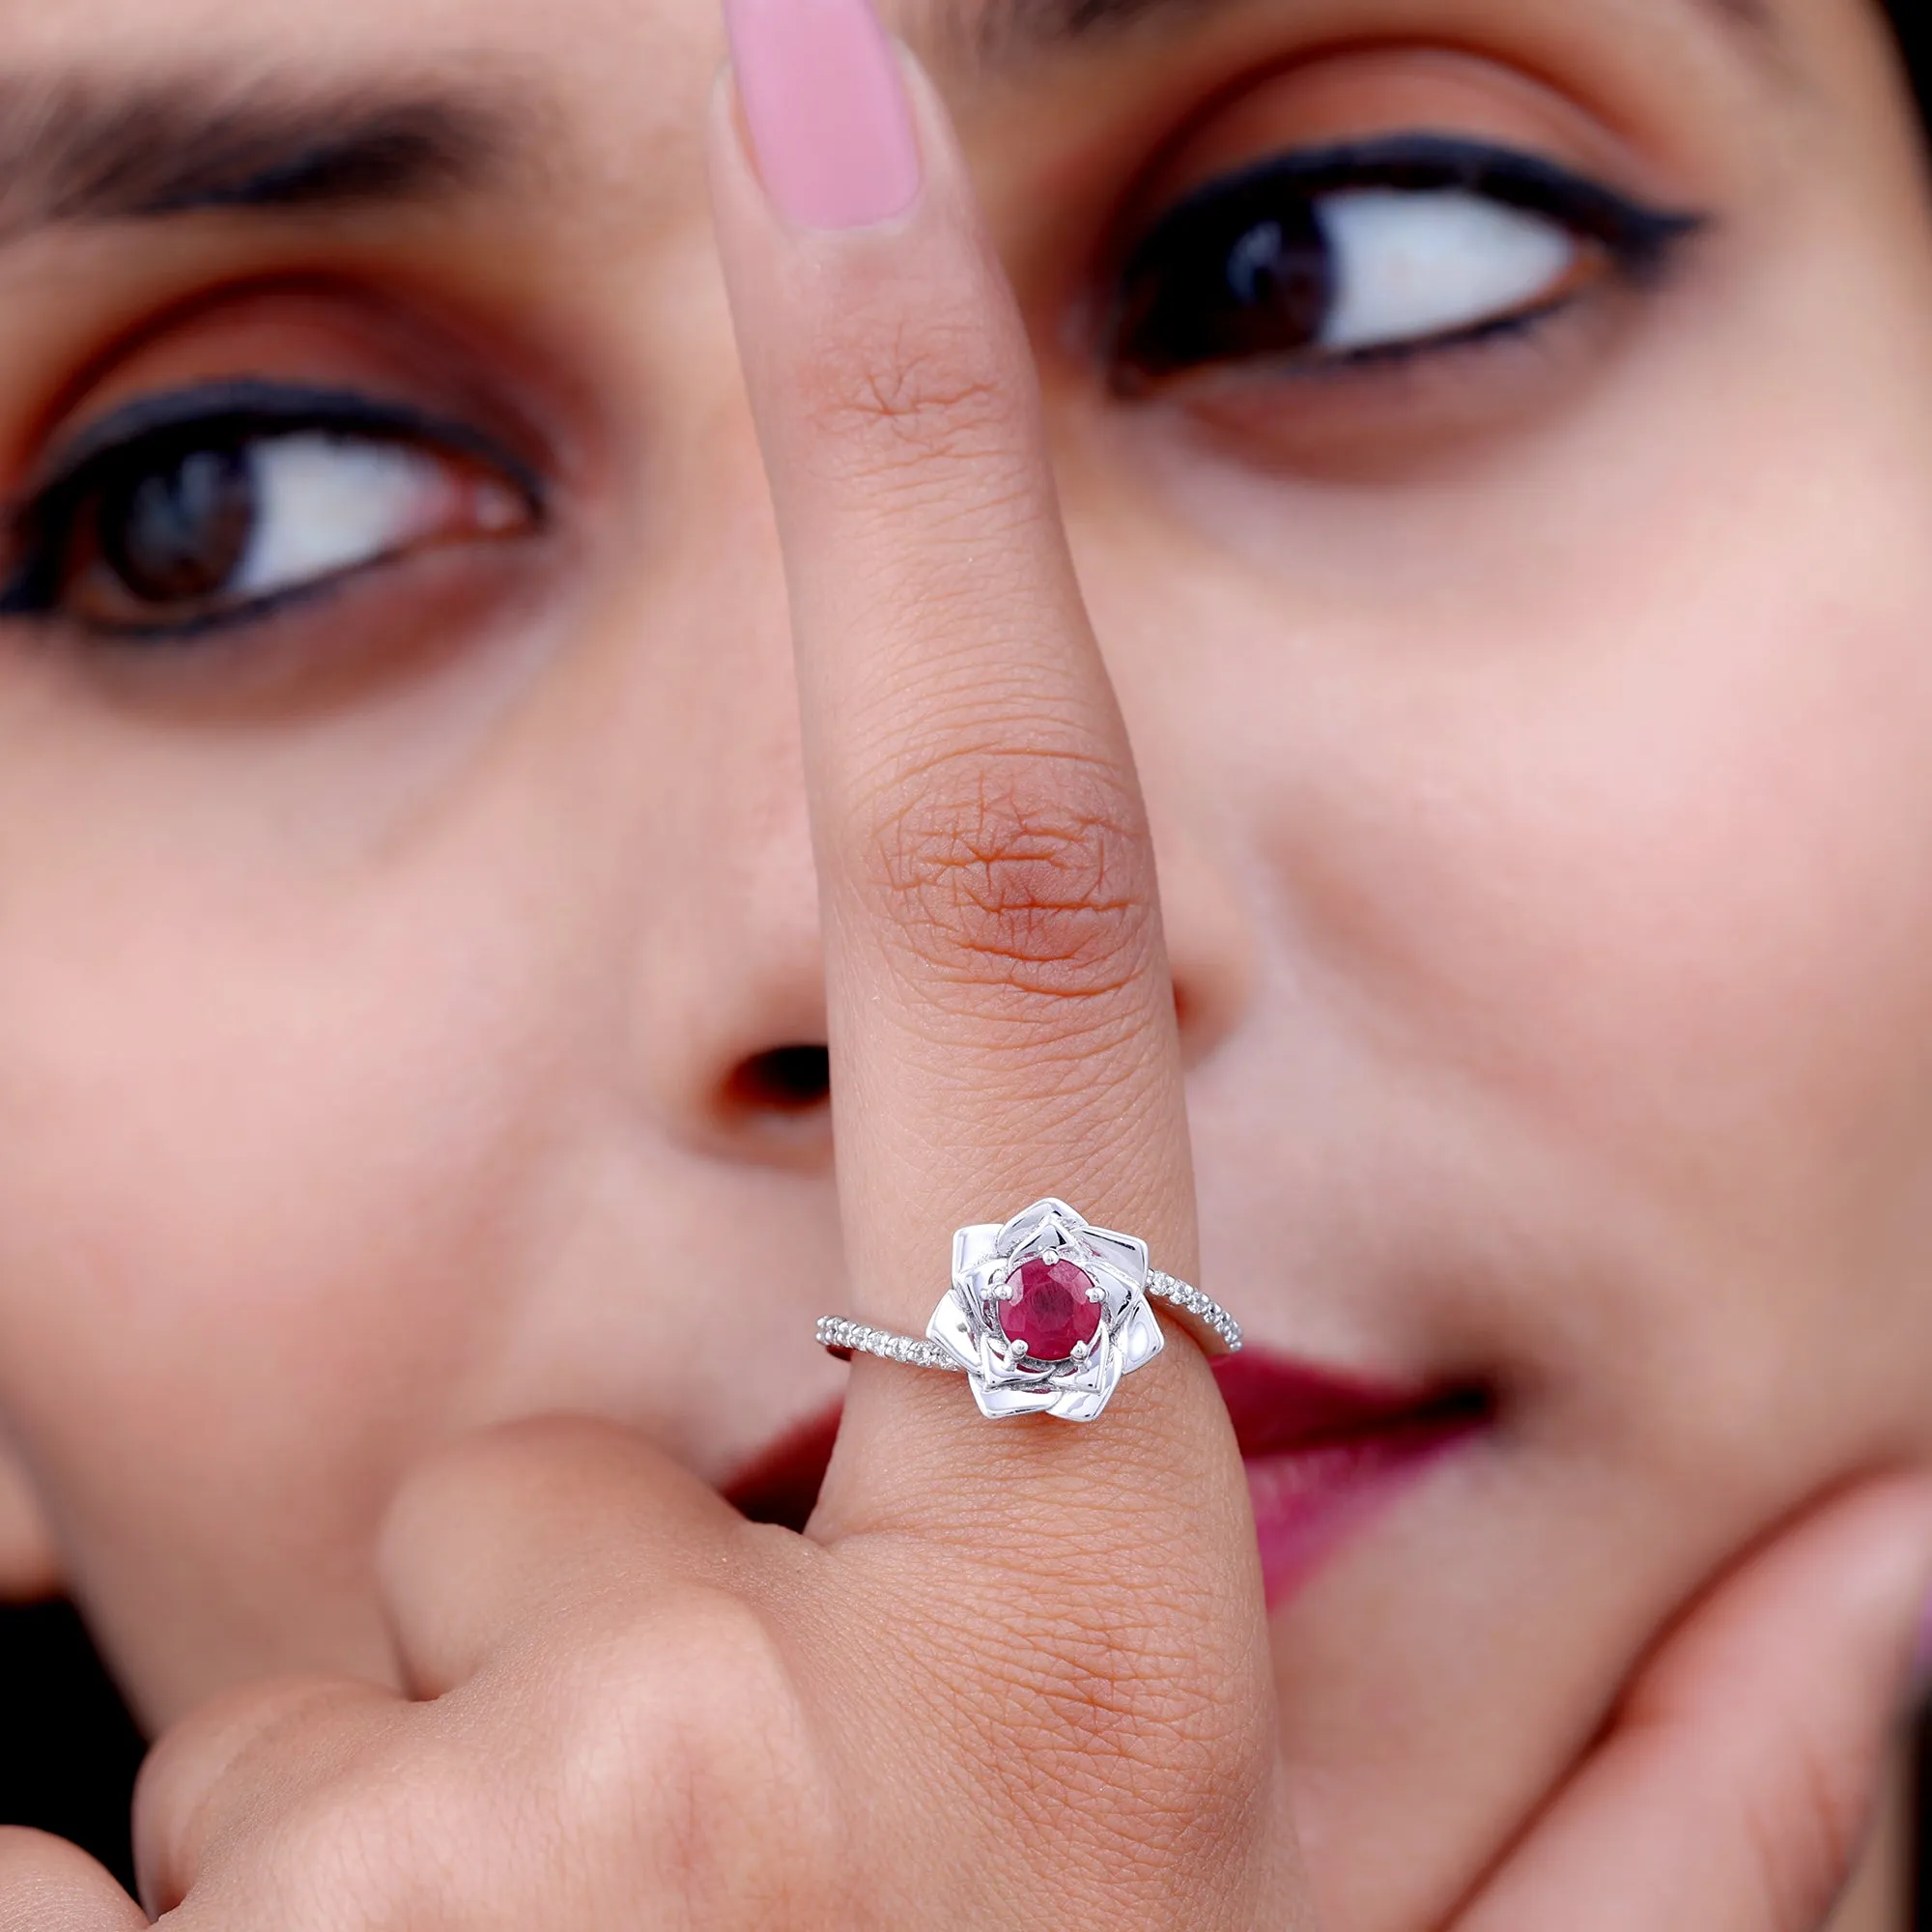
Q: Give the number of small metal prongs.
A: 5